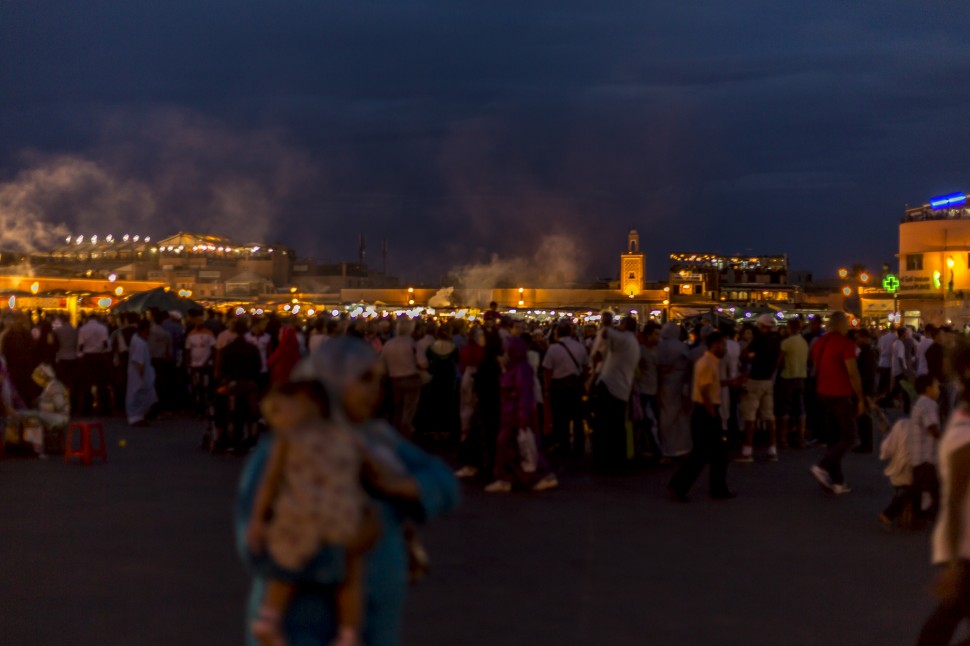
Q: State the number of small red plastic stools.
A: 1